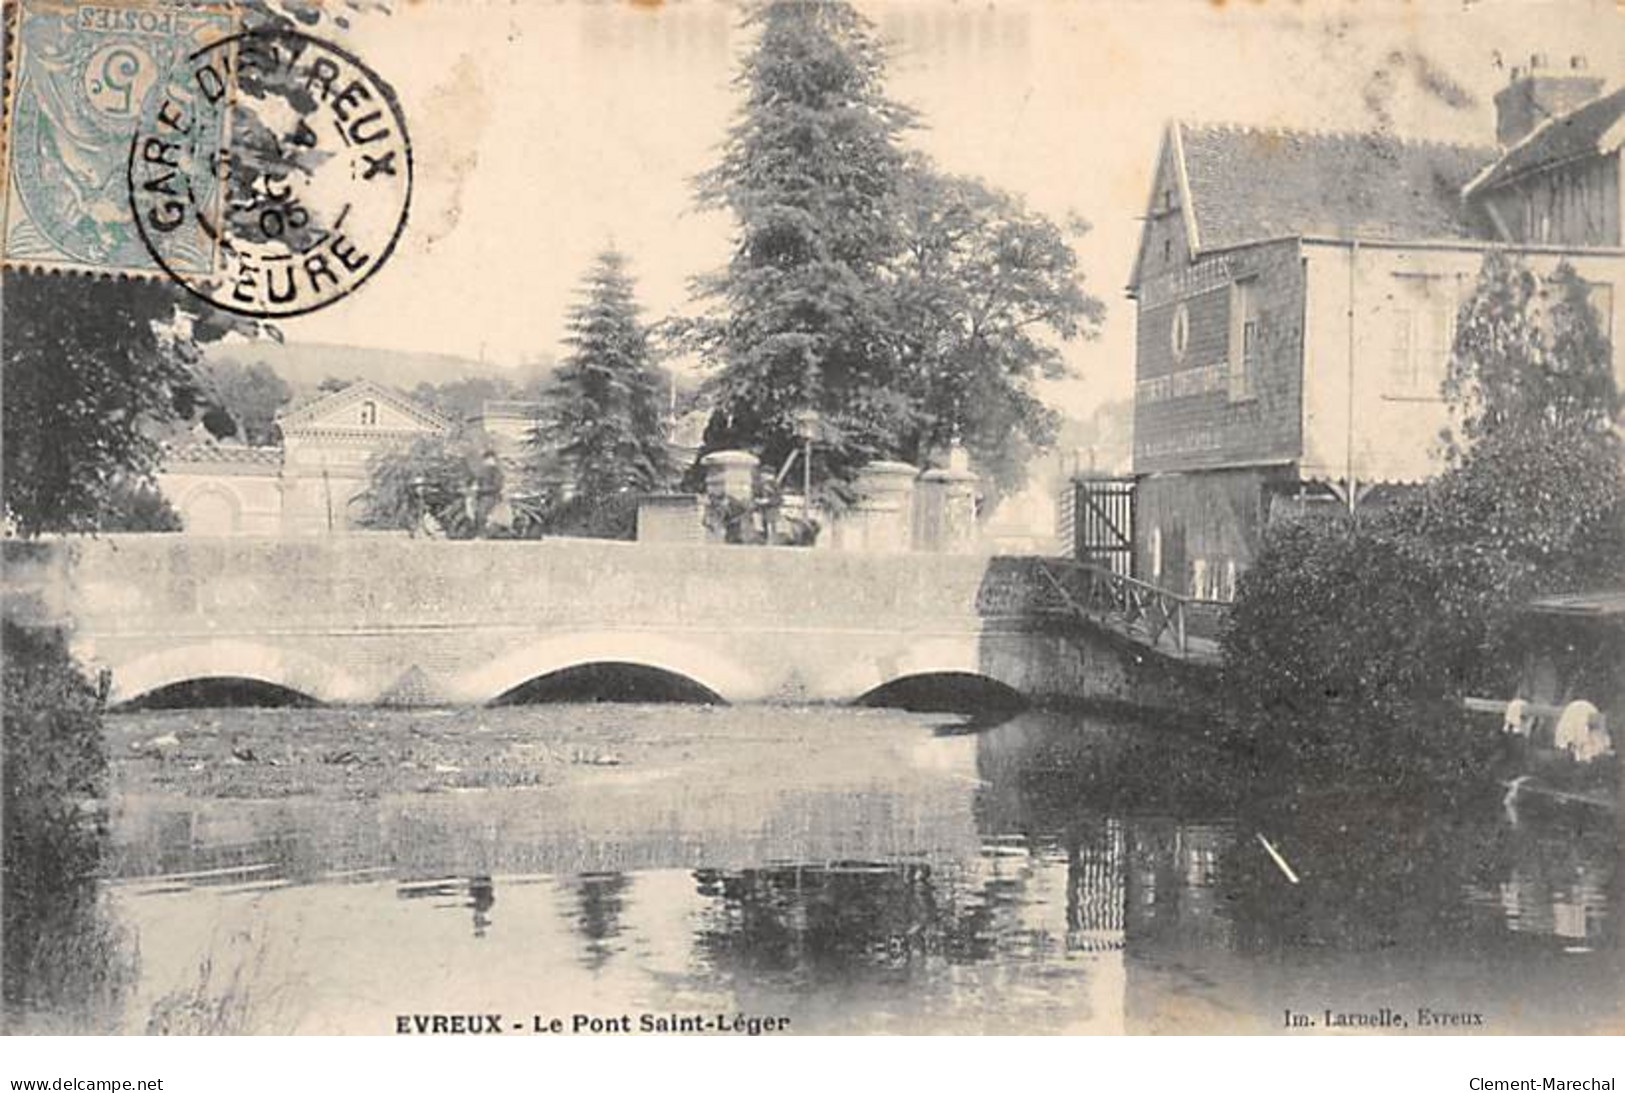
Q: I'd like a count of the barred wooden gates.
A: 1